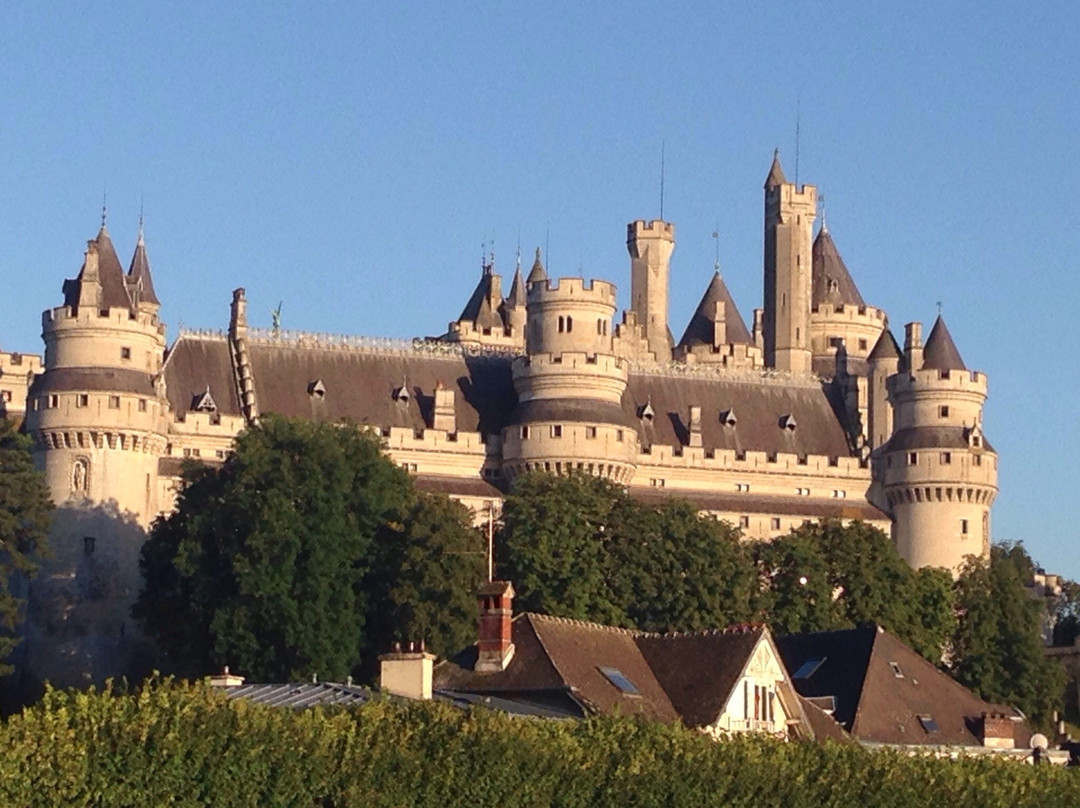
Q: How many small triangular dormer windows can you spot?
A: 6